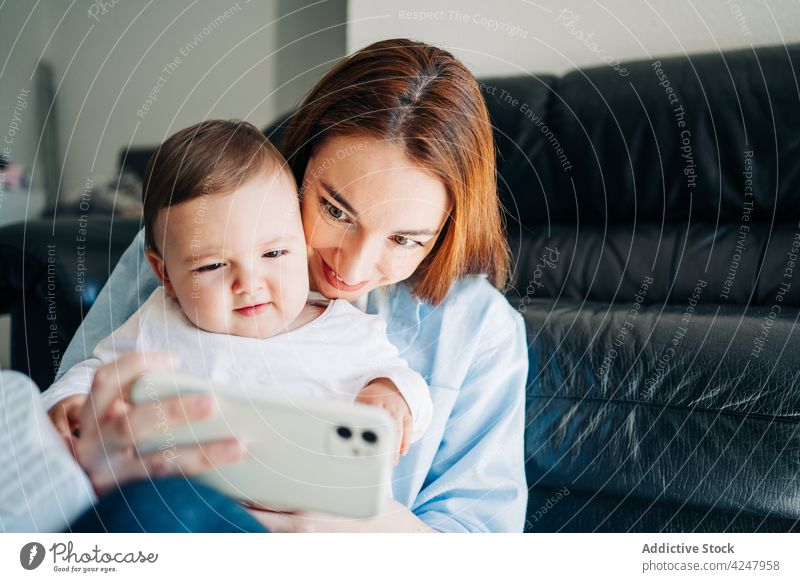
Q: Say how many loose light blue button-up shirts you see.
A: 1